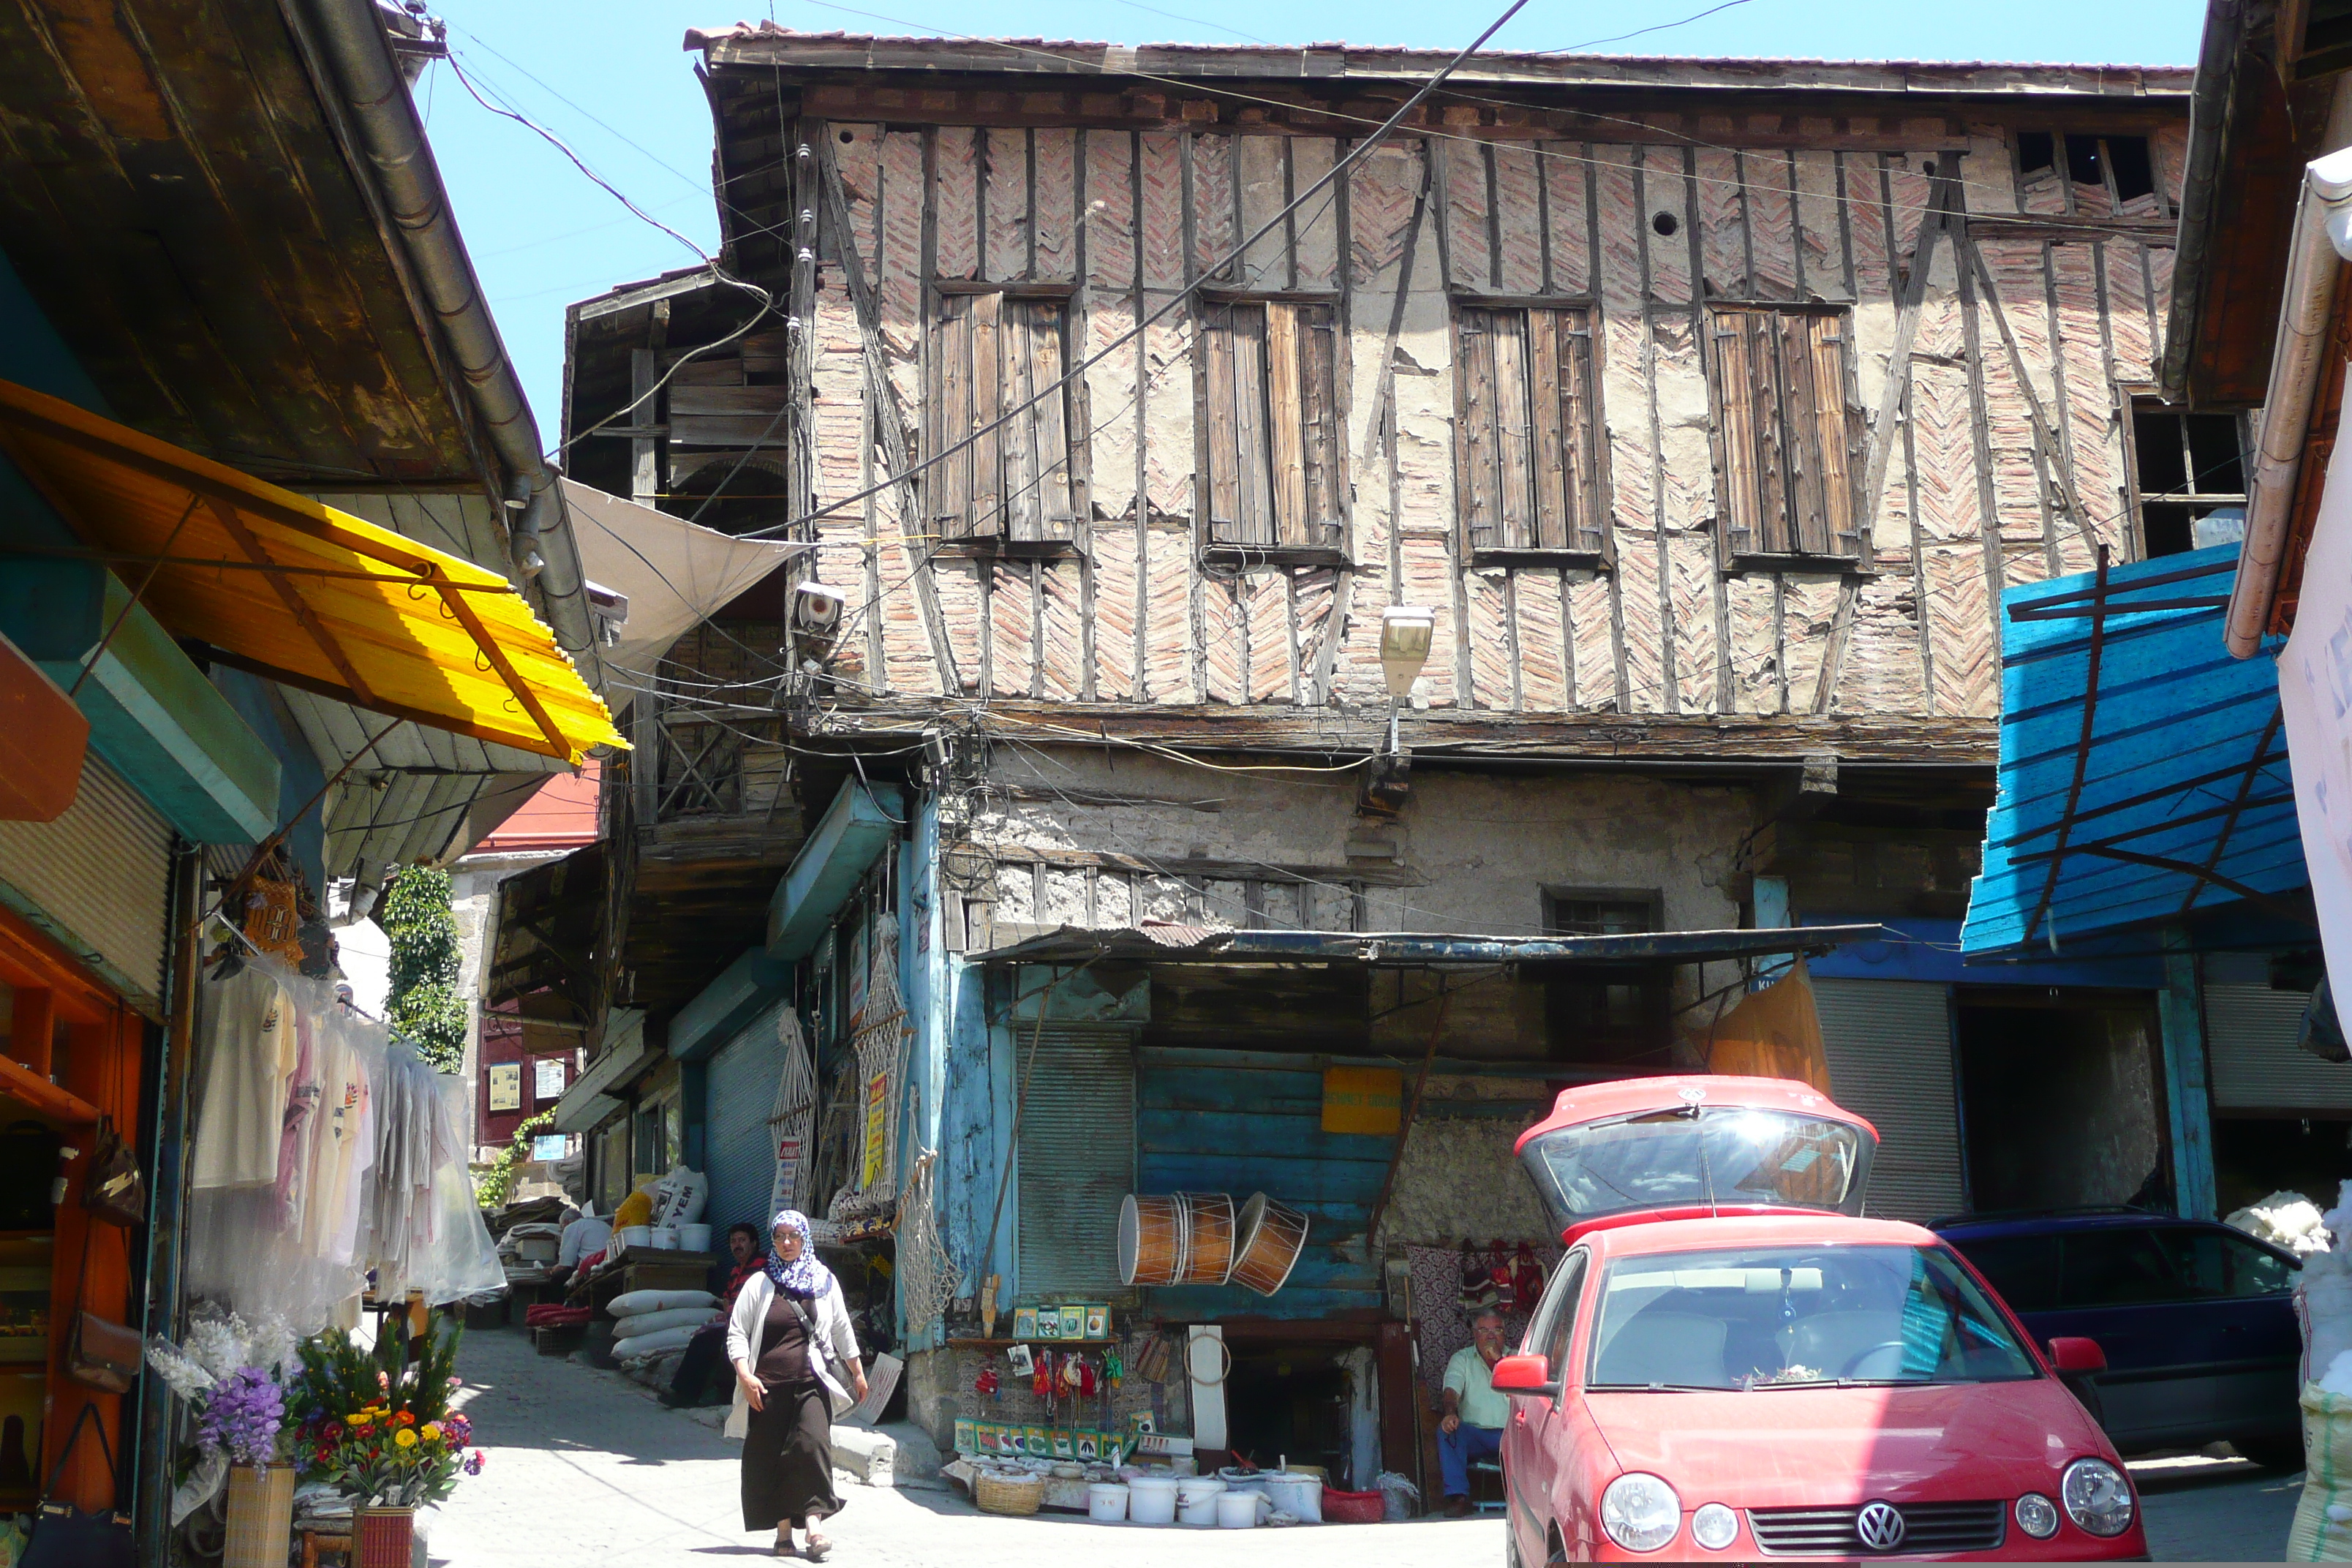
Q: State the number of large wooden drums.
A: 3